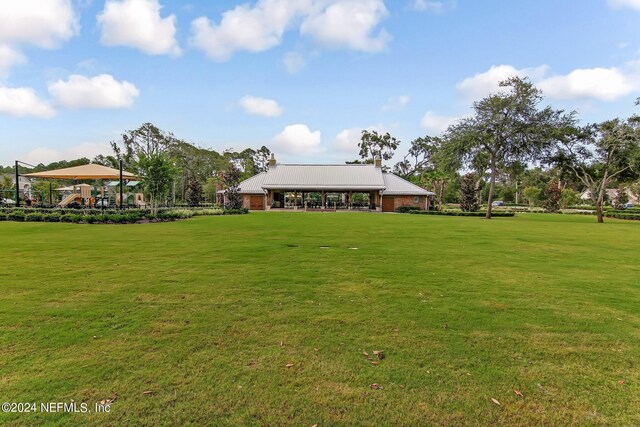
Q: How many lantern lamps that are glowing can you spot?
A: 0